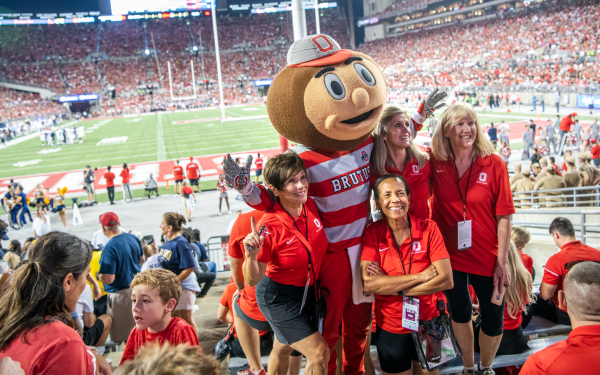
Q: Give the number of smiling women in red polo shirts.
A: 4